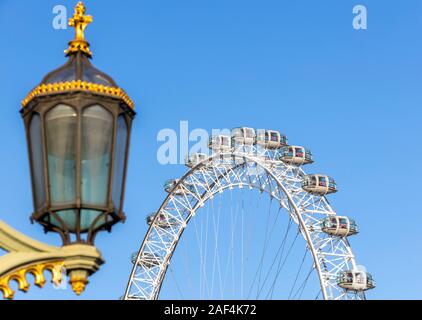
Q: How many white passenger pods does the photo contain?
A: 11